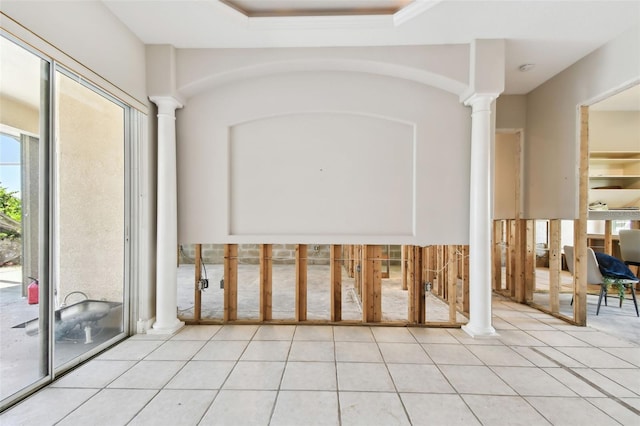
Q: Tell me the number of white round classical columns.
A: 2